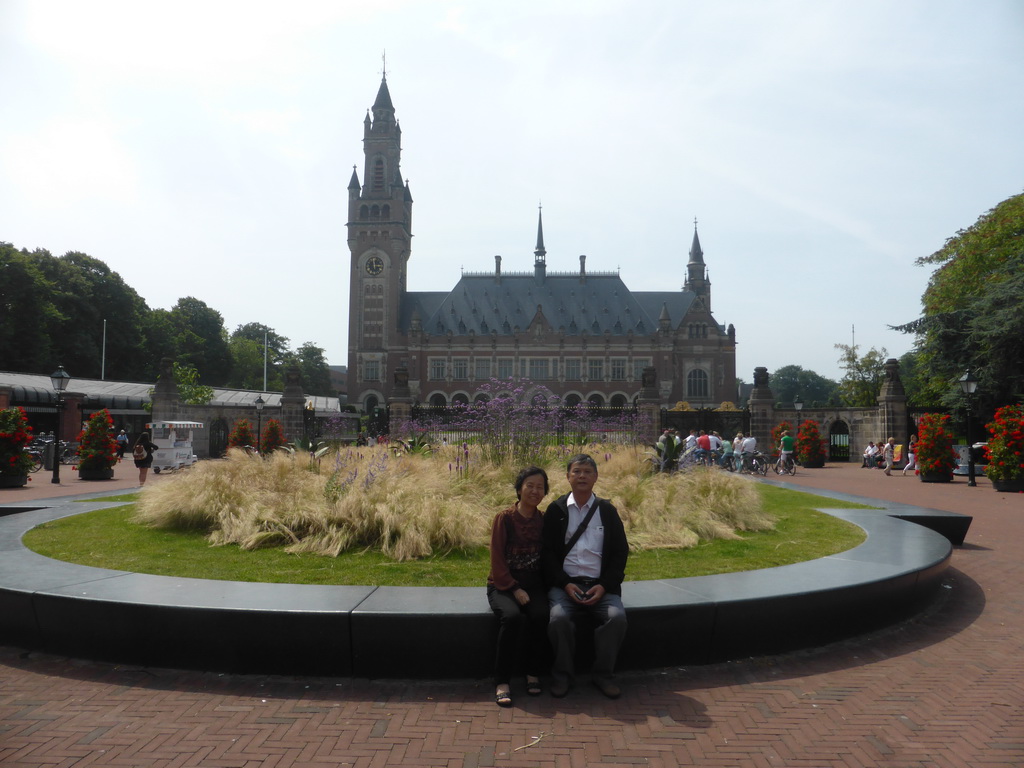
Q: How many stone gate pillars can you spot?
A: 6